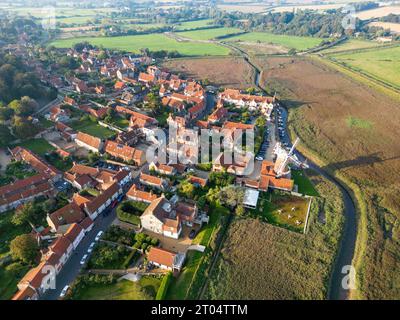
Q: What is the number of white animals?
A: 4